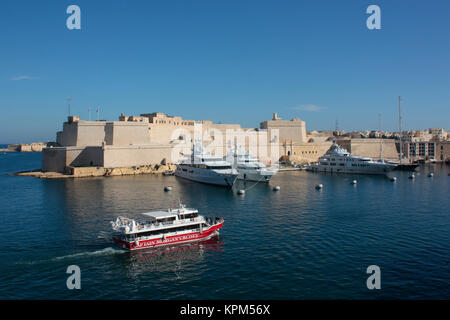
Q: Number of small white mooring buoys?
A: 8